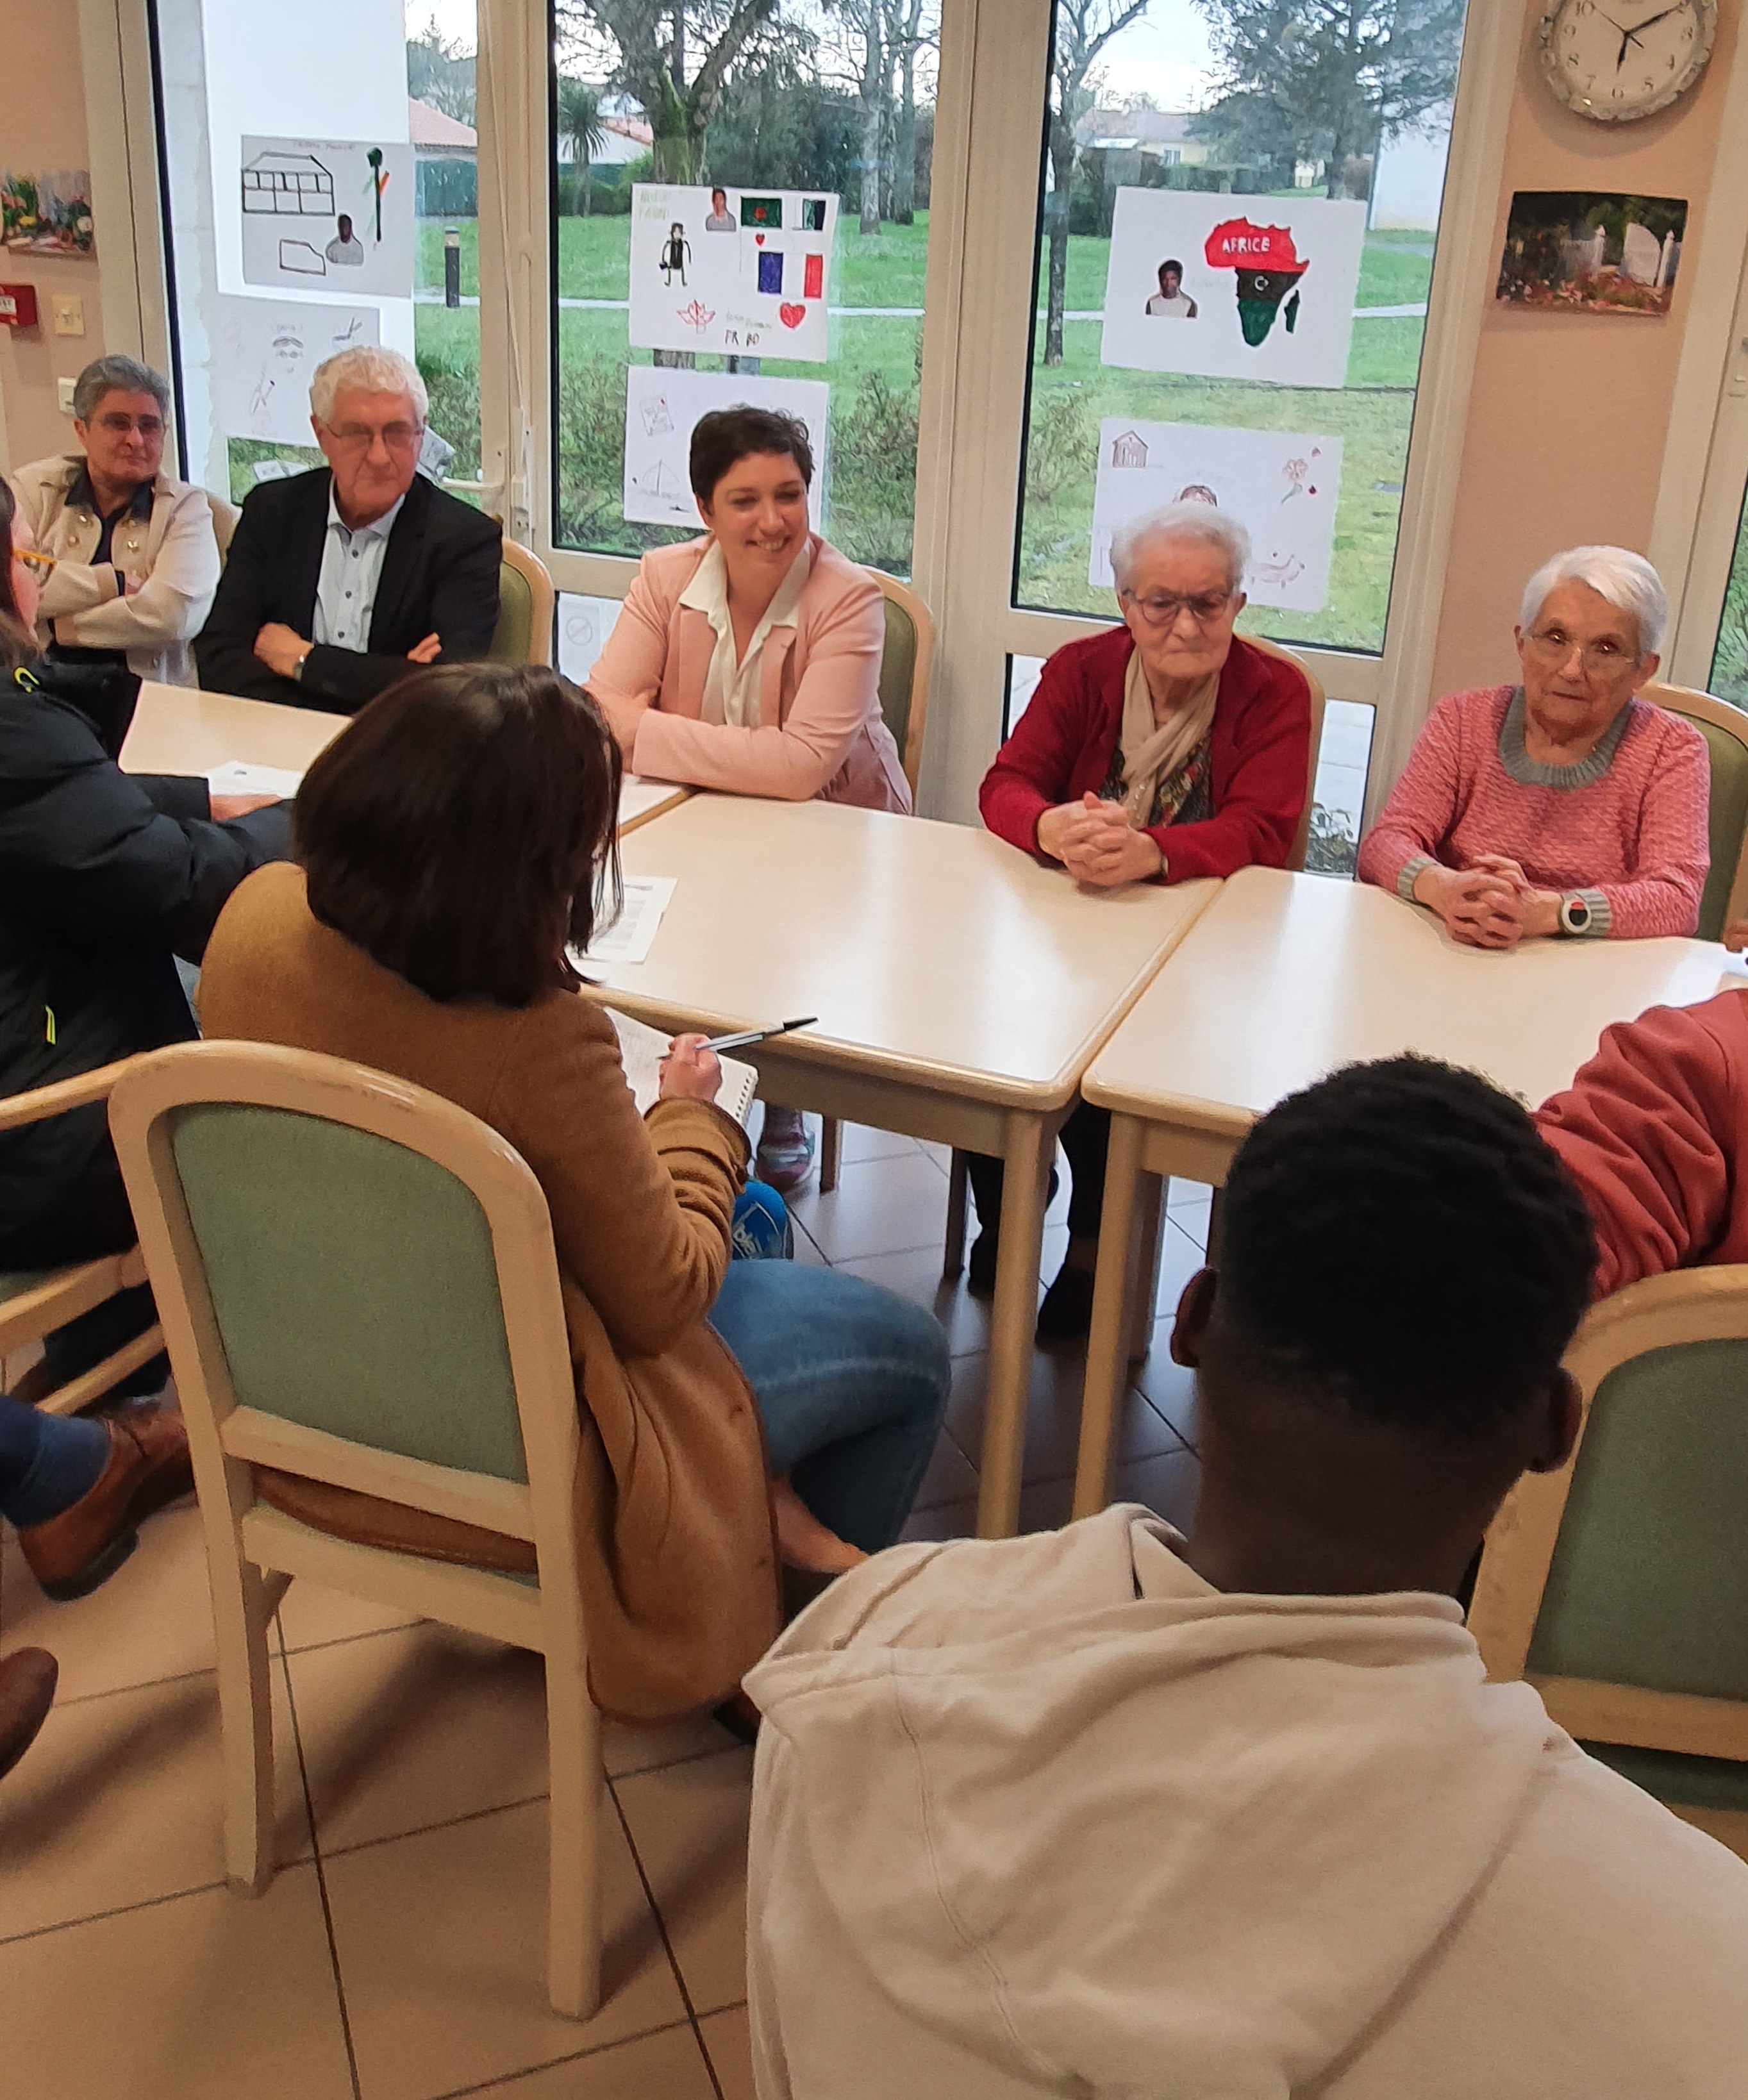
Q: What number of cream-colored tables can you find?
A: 3